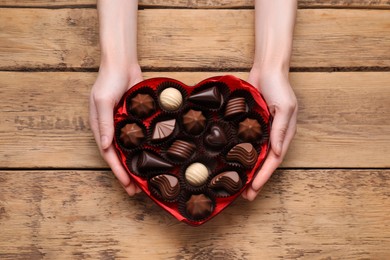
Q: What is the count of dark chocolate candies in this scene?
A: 14